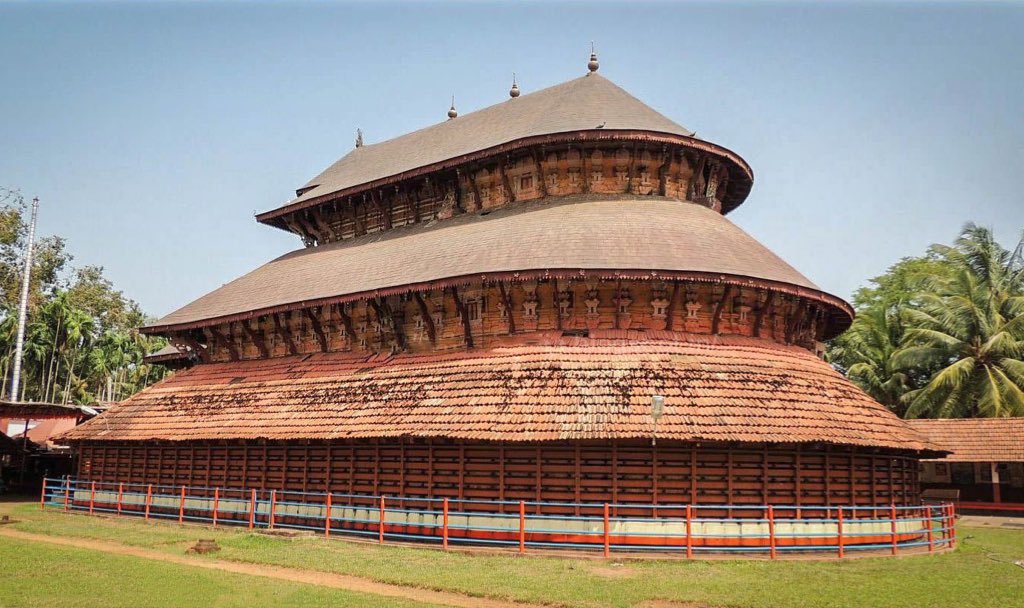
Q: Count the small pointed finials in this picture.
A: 4